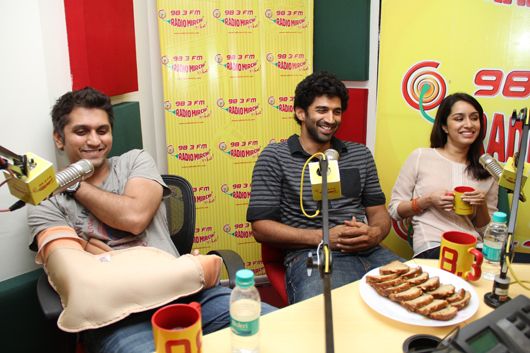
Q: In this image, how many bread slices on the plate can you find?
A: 14